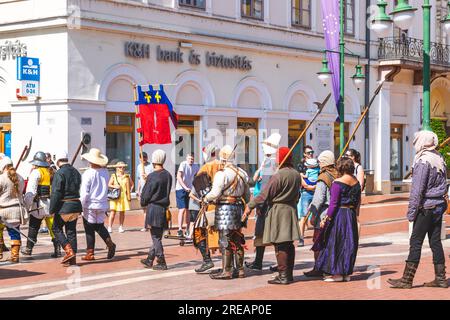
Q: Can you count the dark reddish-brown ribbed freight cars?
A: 0